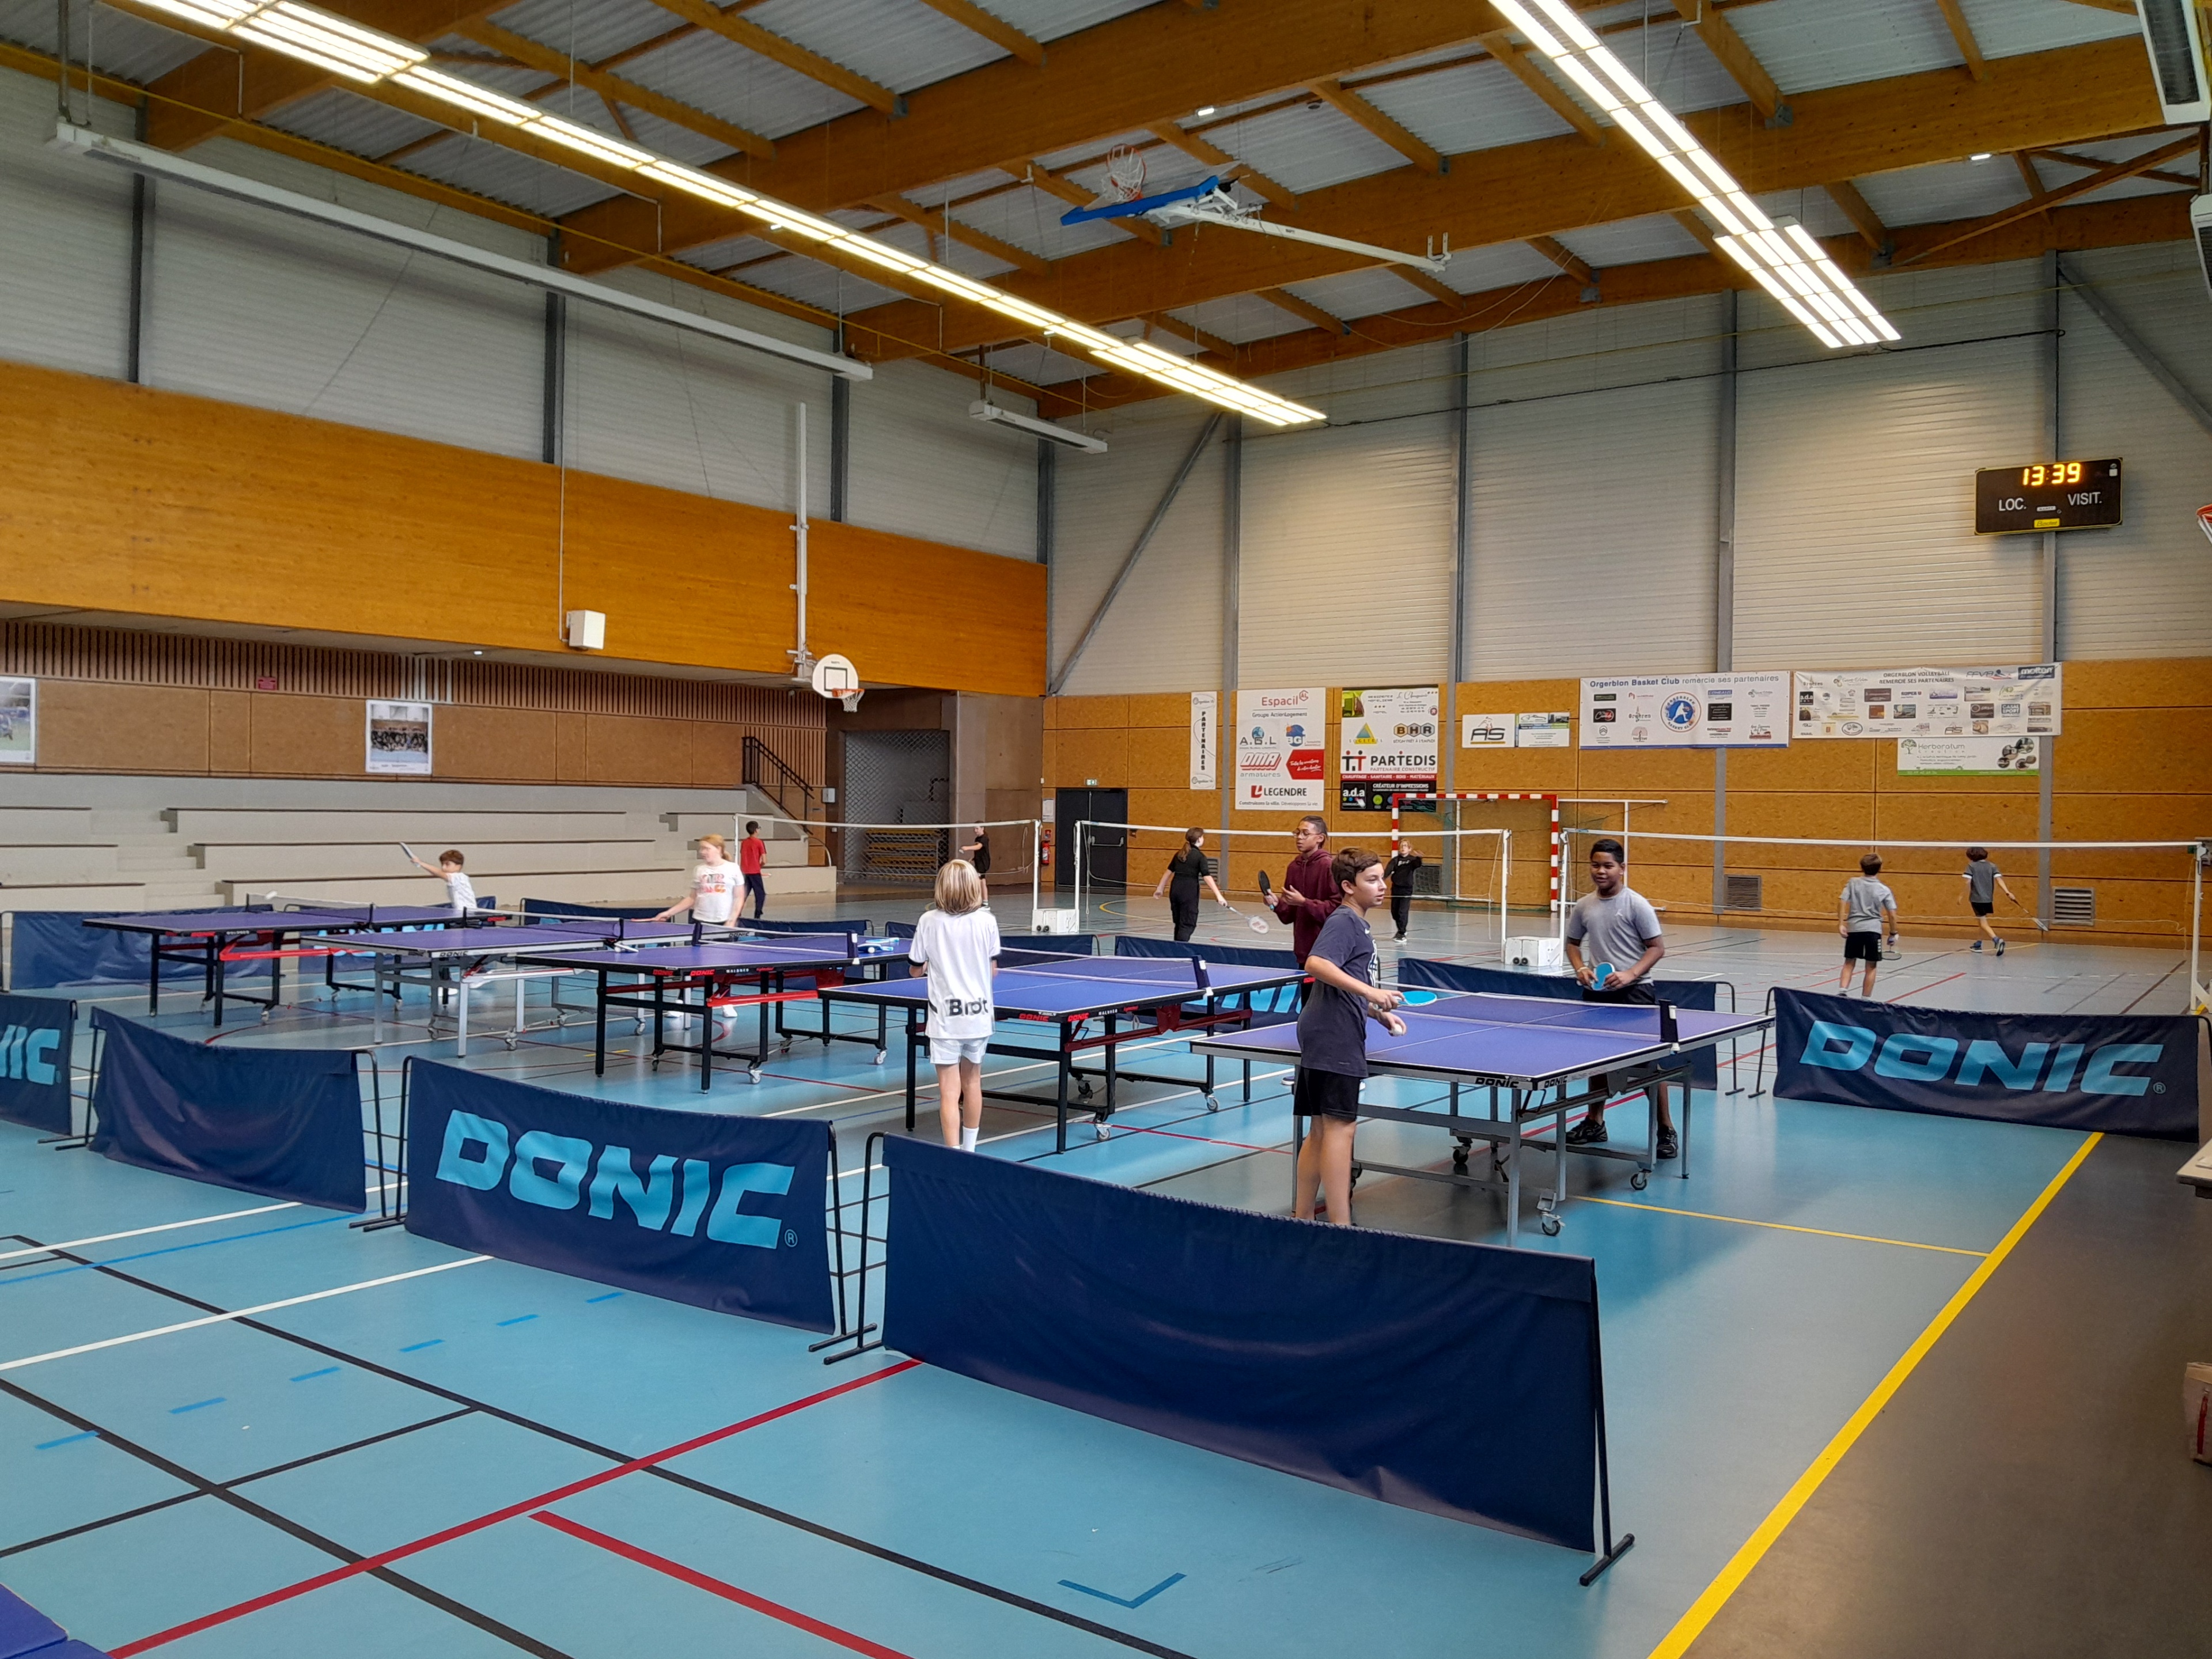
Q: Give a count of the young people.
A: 12